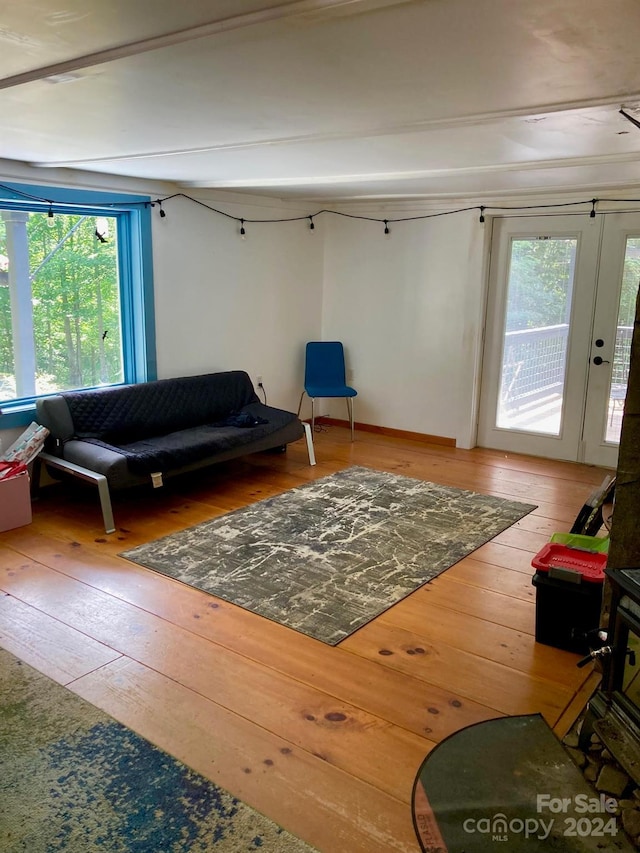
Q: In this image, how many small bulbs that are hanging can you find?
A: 7